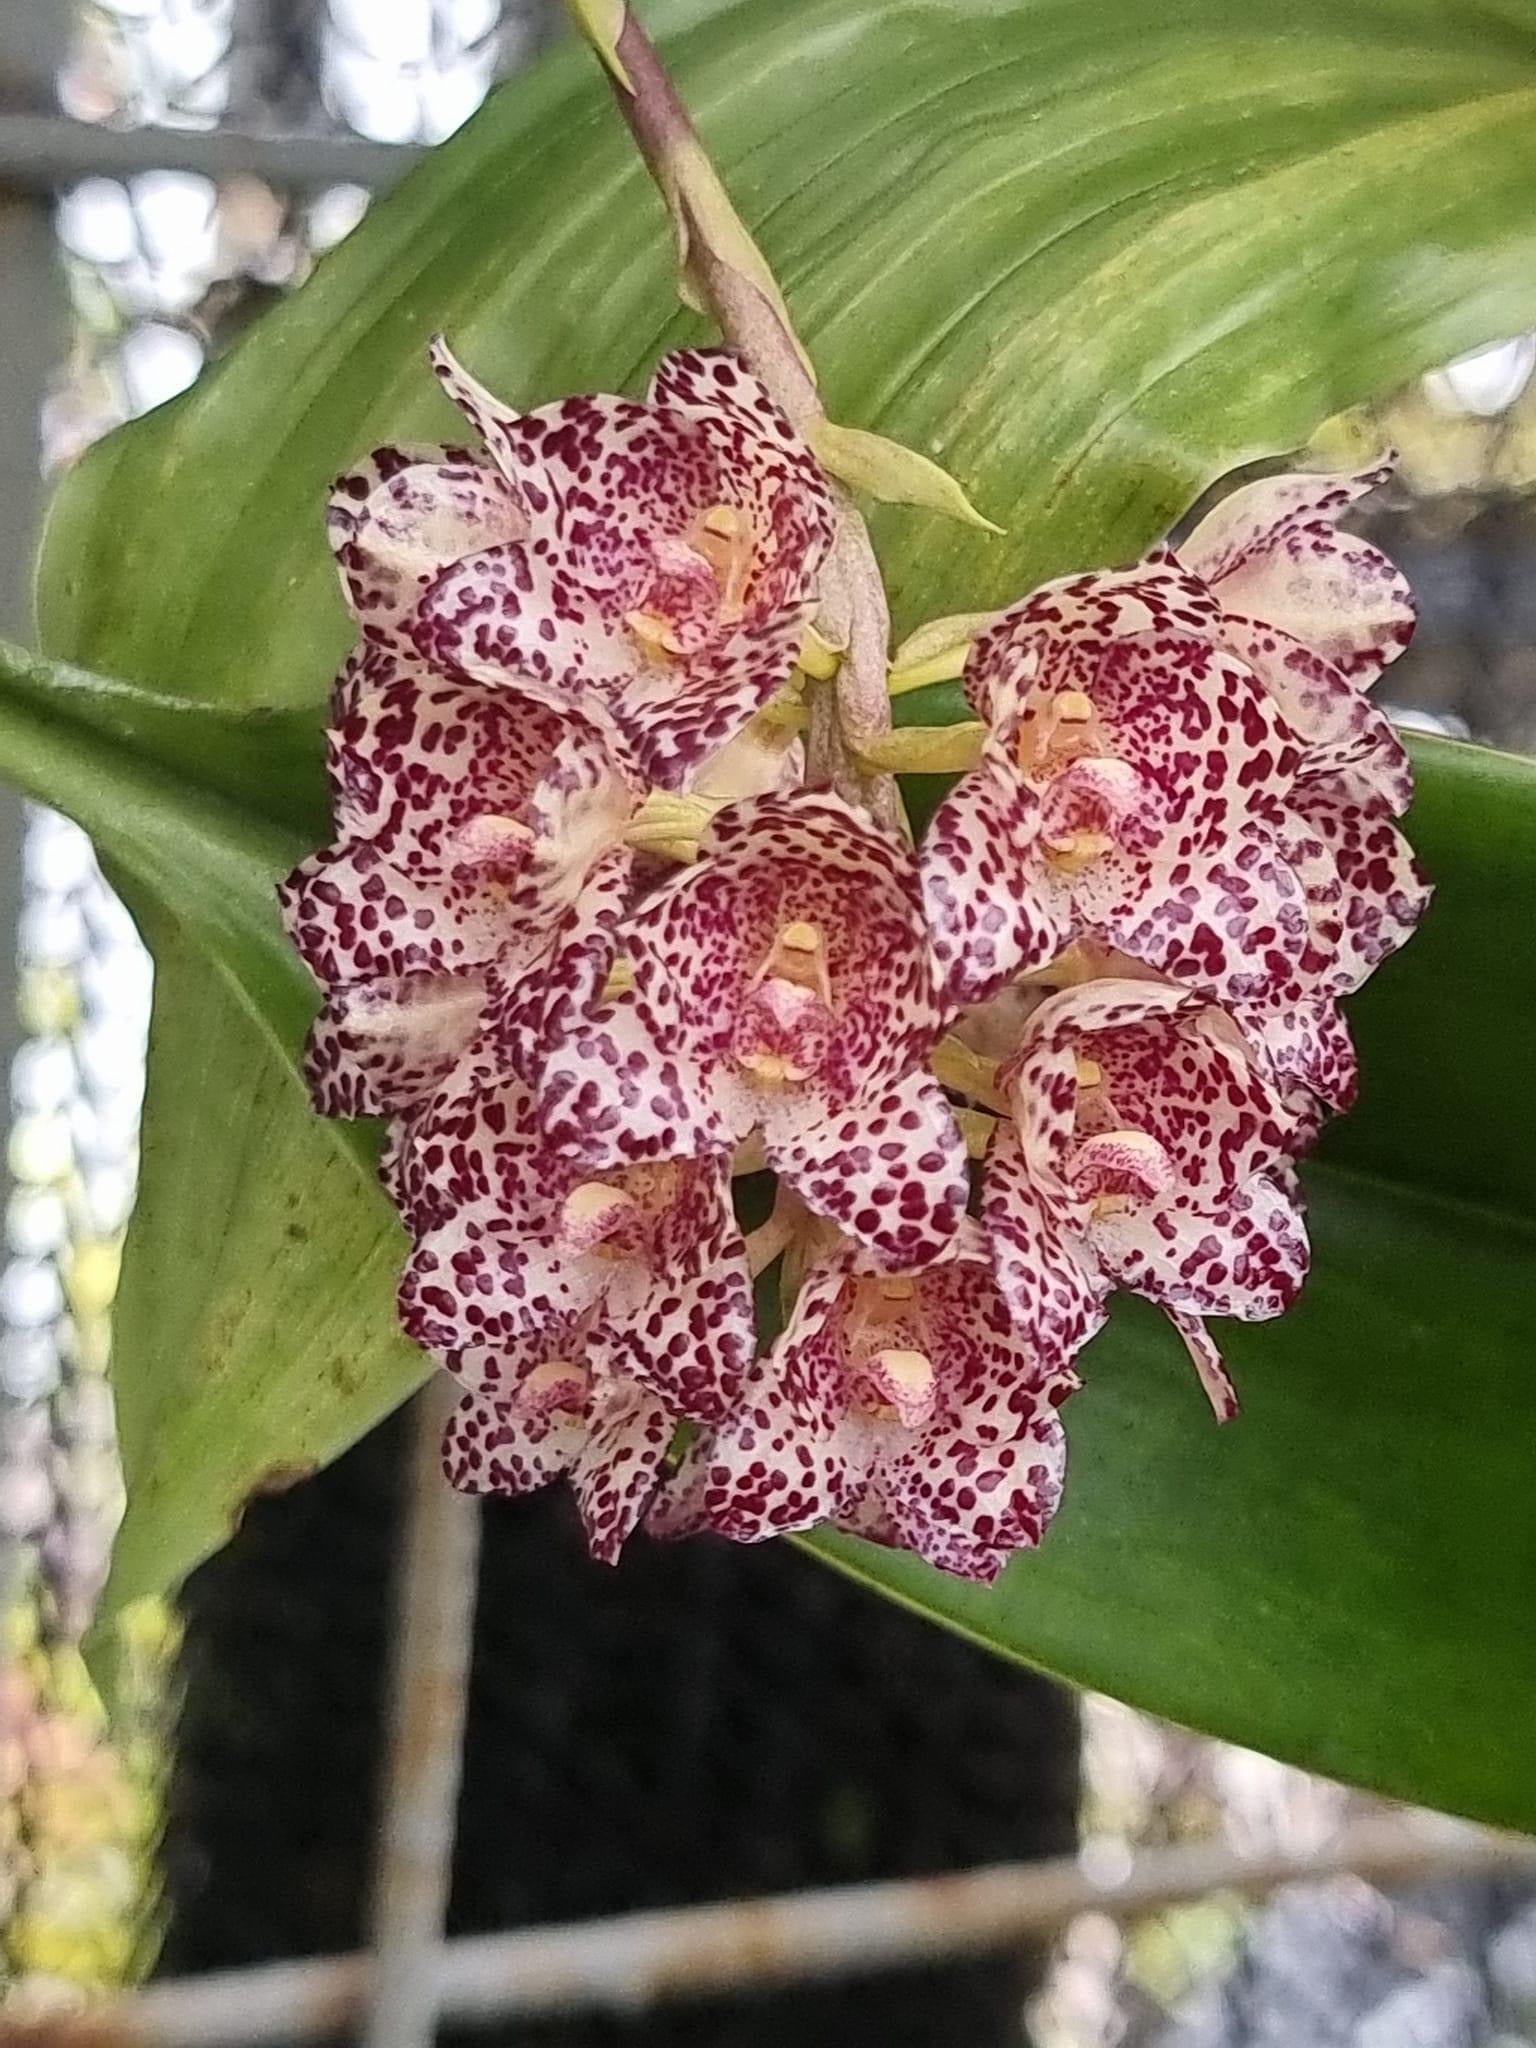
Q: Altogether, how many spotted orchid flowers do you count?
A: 8